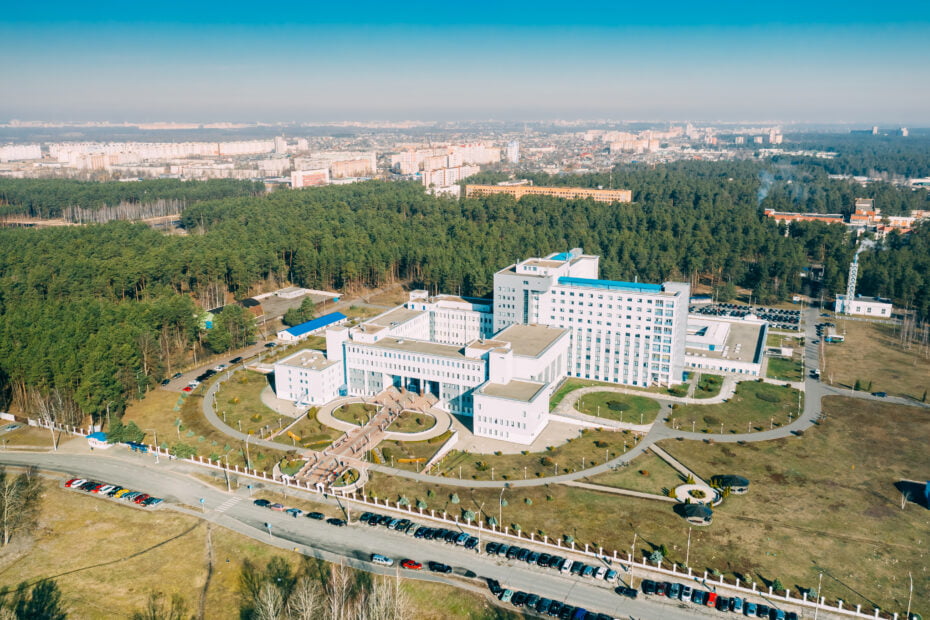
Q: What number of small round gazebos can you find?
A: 2